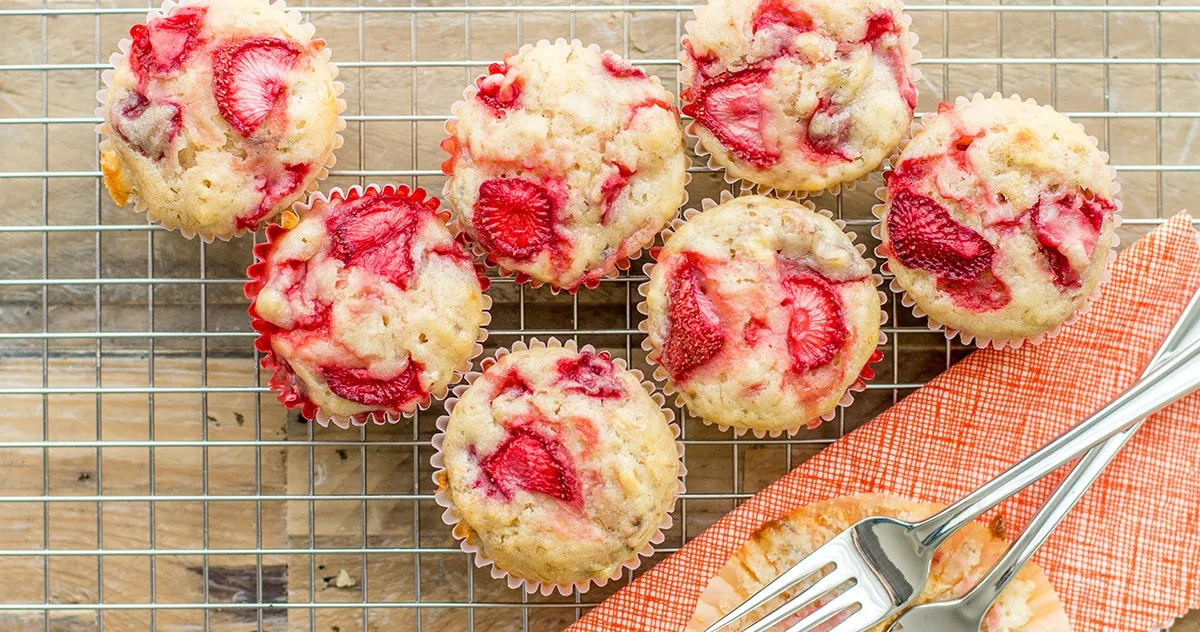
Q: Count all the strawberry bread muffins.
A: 7